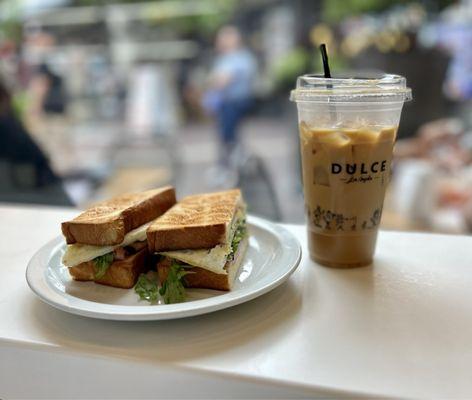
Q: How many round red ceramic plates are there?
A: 0